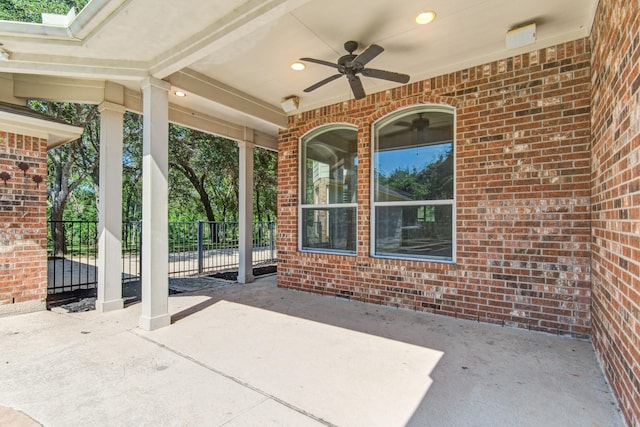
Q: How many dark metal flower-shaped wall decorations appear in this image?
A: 3